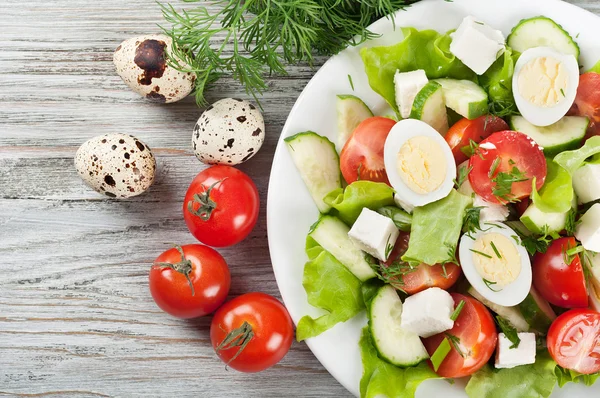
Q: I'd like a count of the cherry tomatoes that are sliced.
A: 8